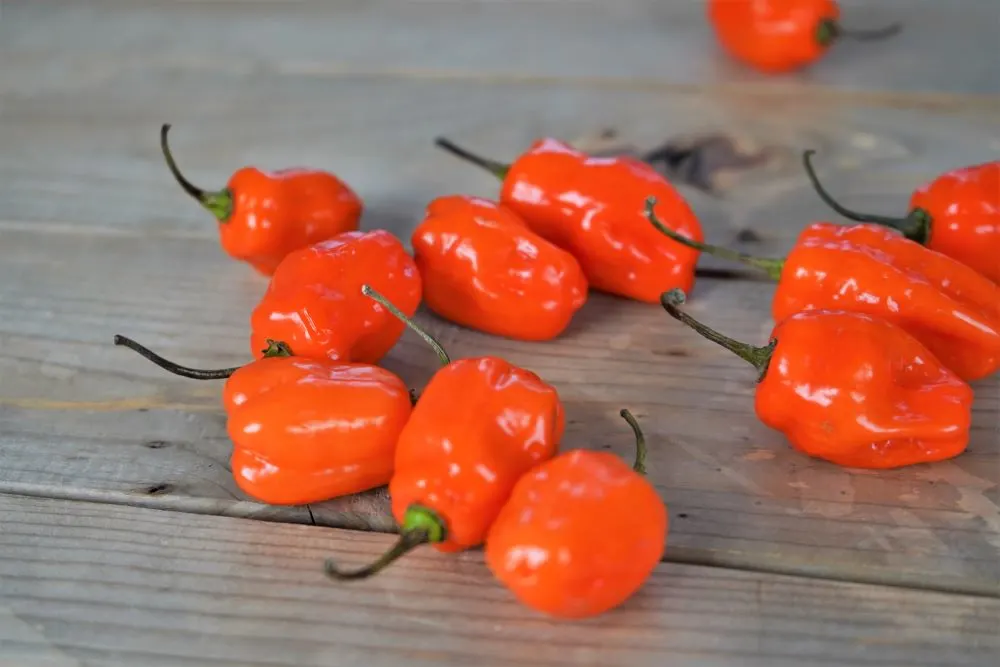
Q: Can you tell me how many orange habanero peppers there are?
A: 11